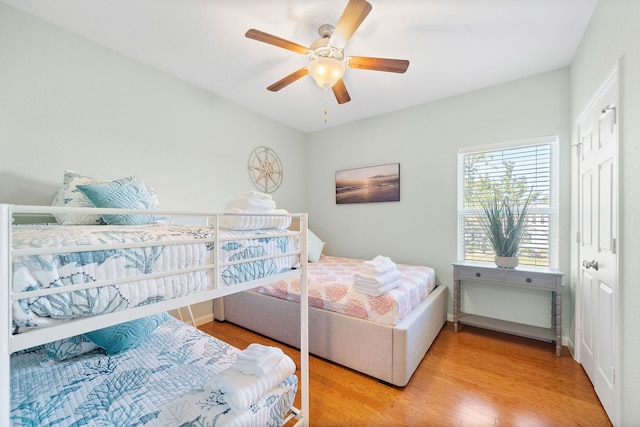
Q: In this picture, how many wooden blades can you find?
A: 5